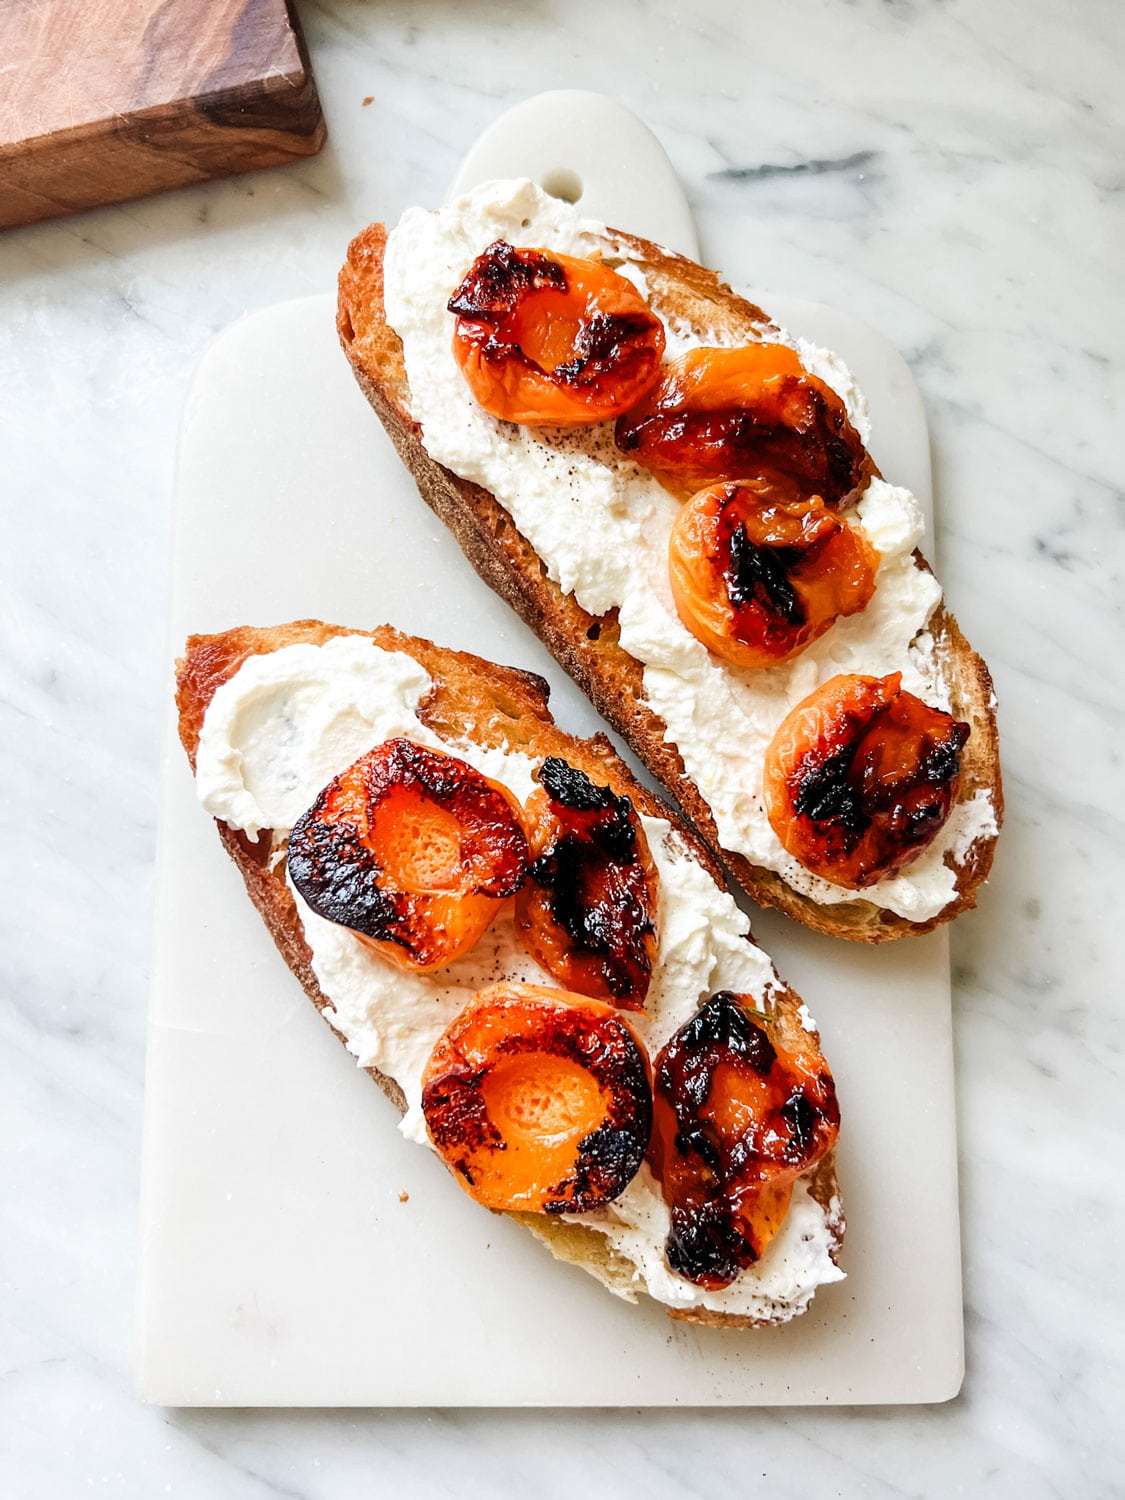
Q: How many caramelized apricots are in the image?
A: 8